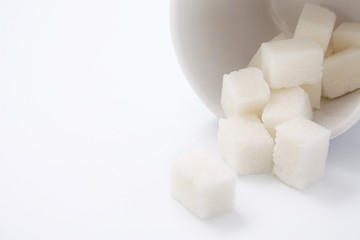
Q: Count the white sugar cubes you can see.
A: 11